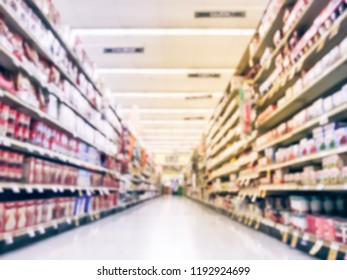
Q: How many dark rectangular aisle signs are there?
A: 5